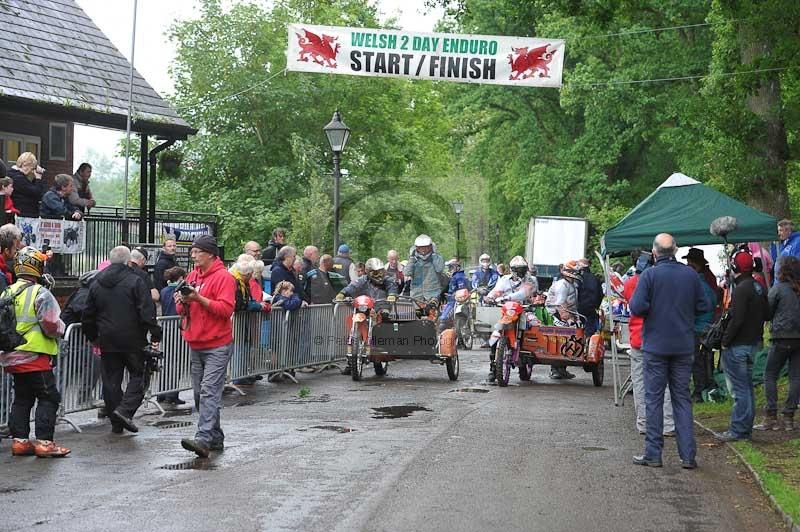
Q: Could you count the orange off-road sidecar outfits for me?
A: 2